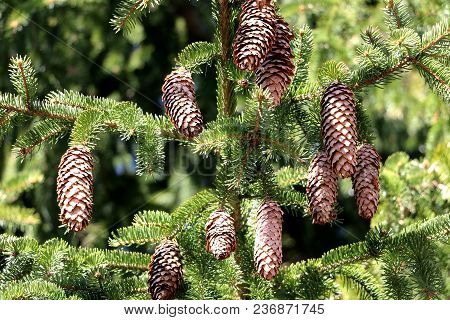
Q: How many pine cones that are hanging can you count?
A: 10